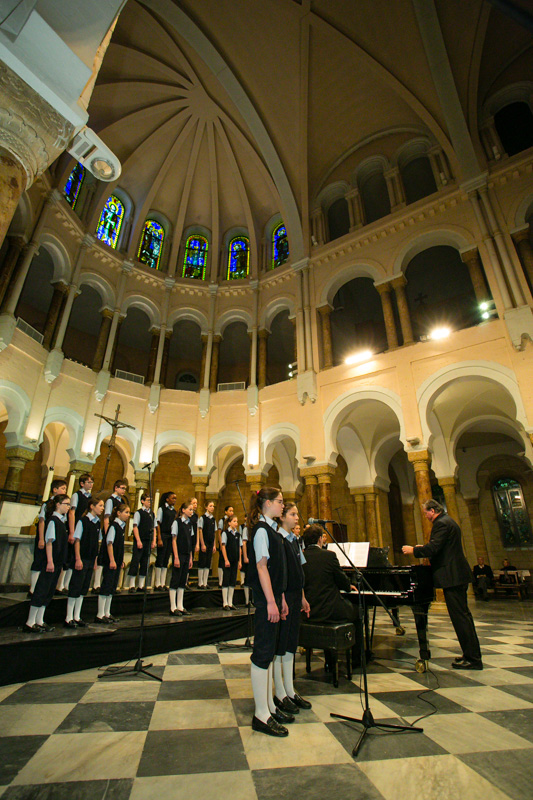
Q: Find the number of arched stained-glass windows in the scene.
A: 6